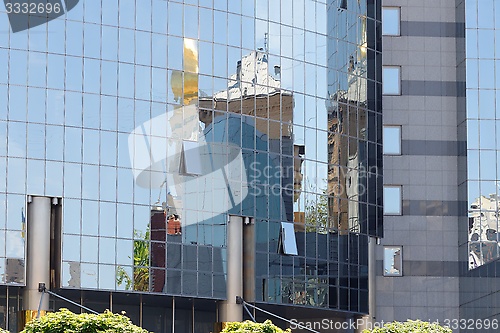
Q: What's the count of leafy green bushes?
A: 3